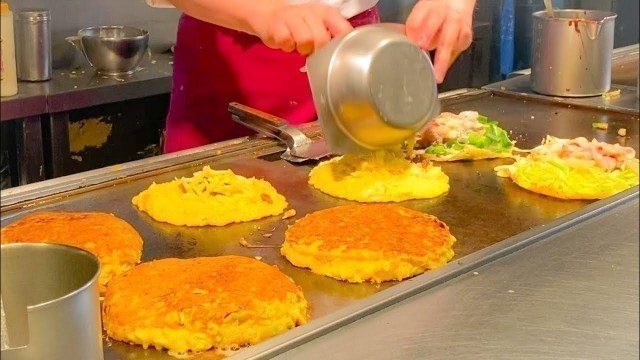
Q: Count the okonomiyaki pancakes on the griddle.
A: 7